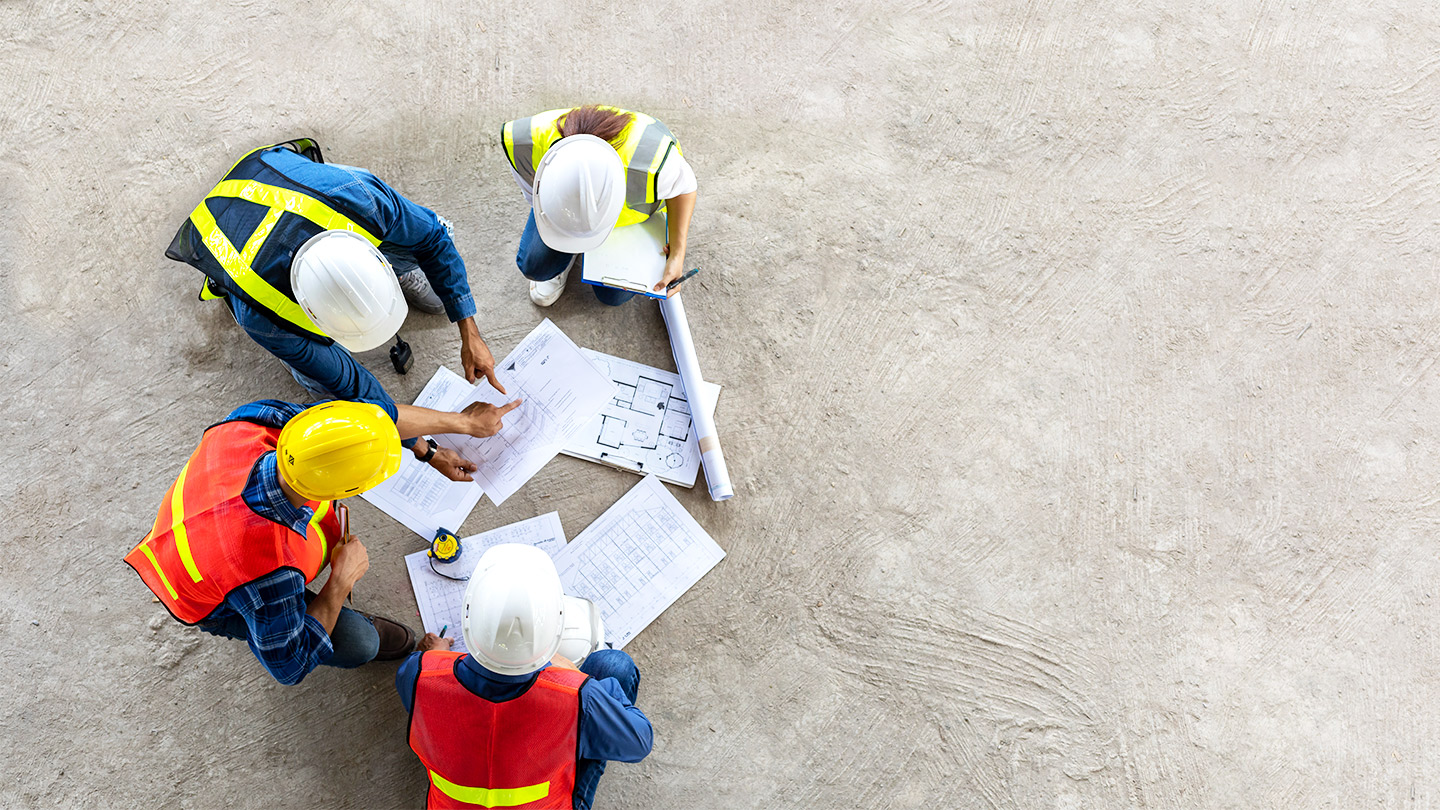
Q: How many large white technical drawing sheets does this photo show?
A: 5